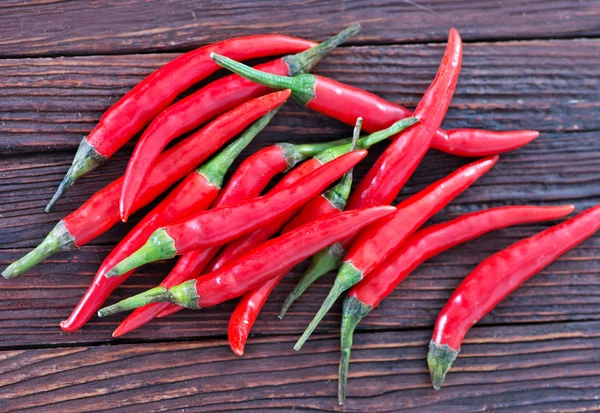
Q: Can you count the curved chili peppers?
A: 14